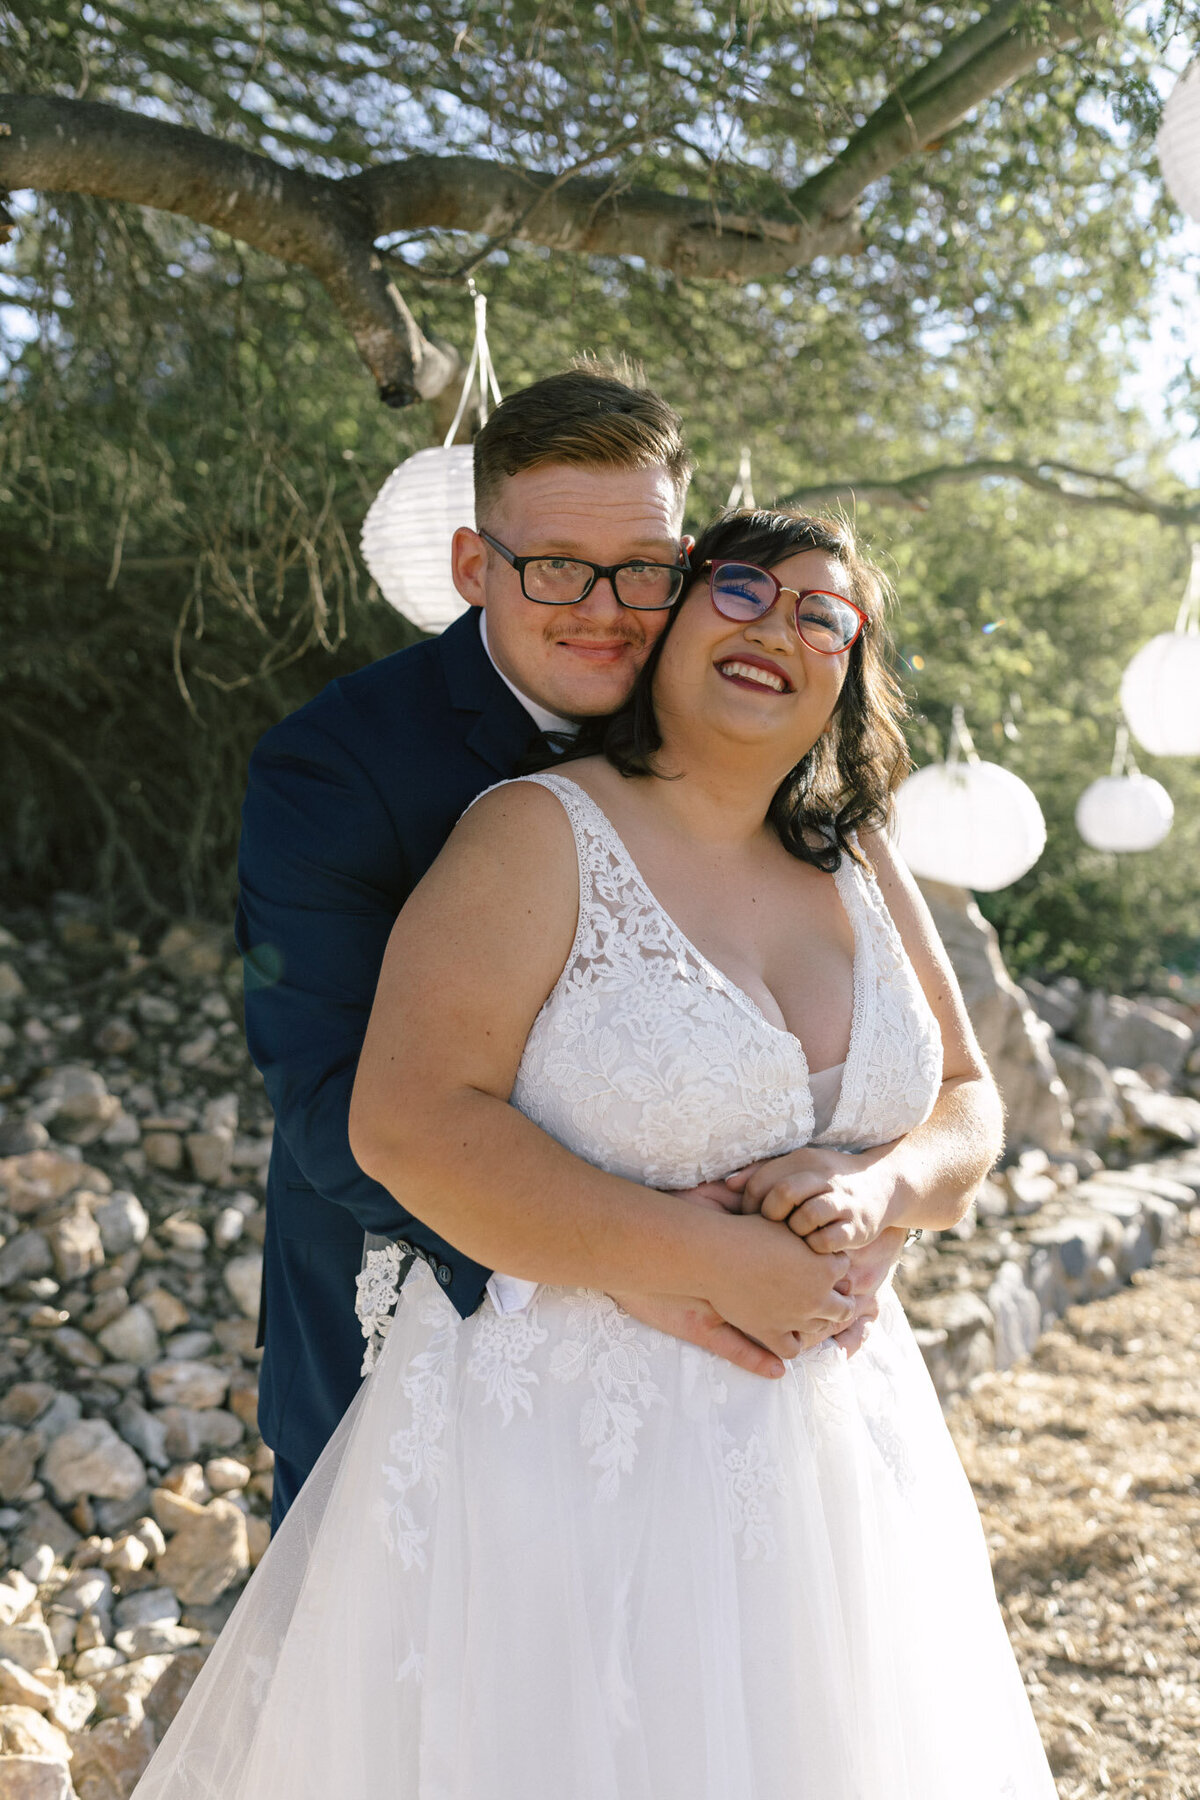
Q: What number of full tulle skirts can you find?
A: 1